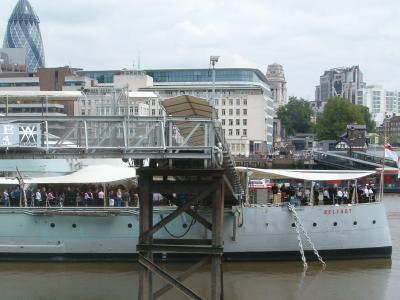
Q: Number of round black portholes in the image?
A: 9